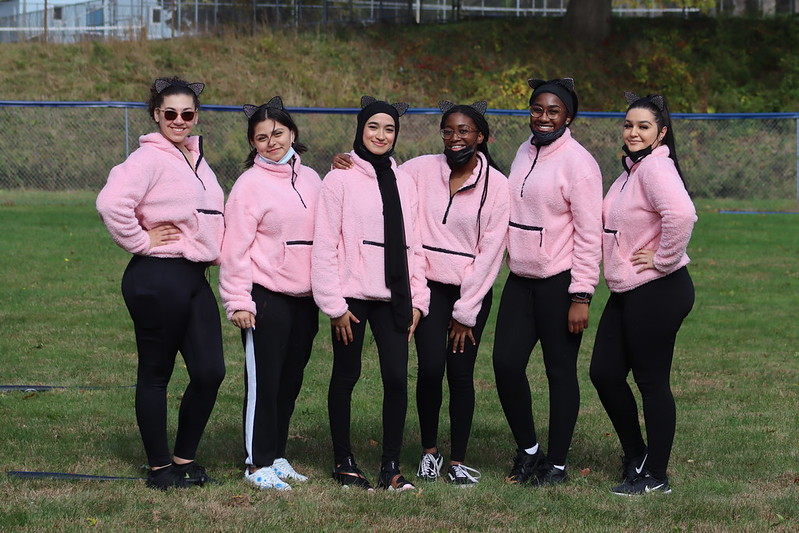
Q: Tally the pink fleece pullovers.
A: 6